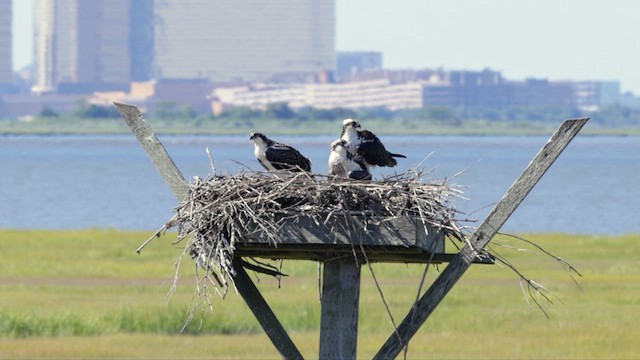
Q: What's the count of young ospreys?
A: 2